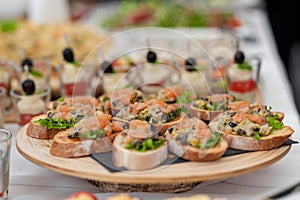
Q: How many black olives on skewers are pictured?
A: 7